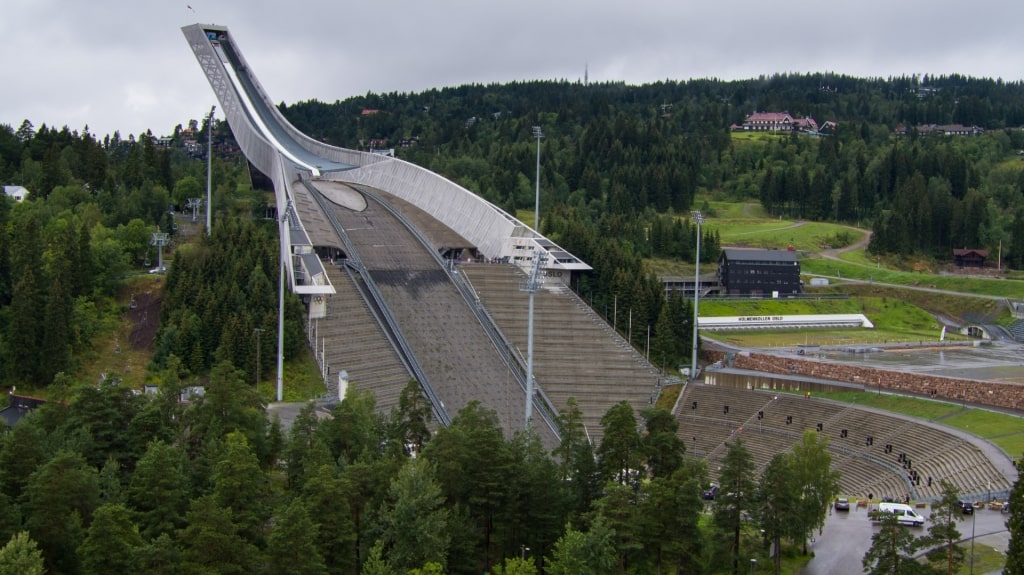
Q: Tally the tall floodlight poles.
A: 5